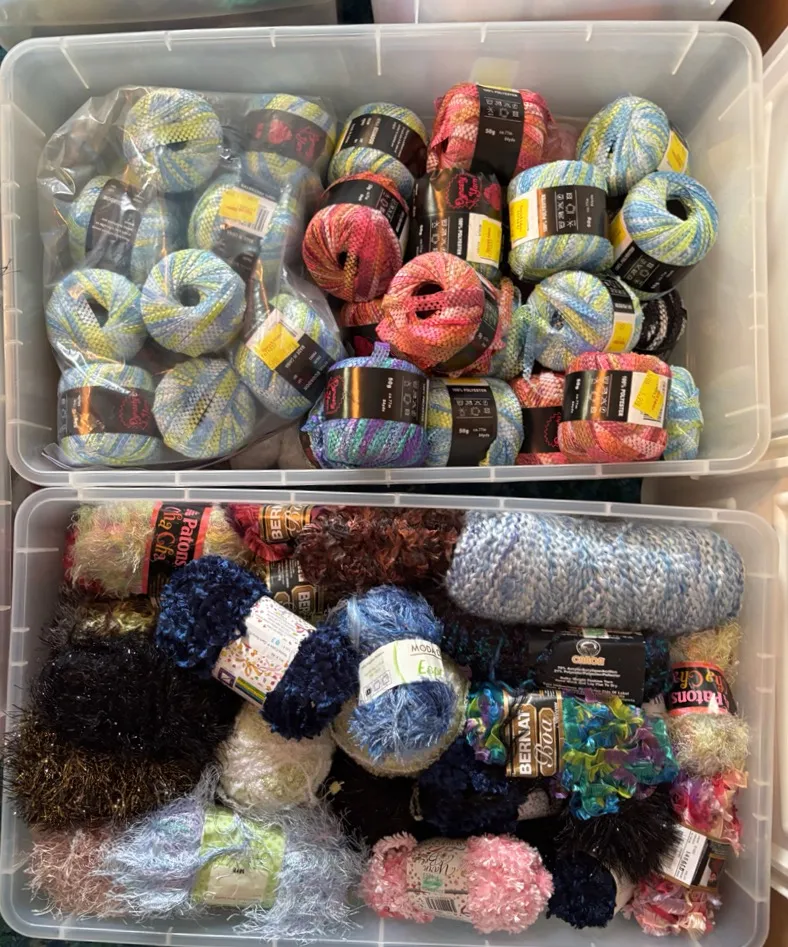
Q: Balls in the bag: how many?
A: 9